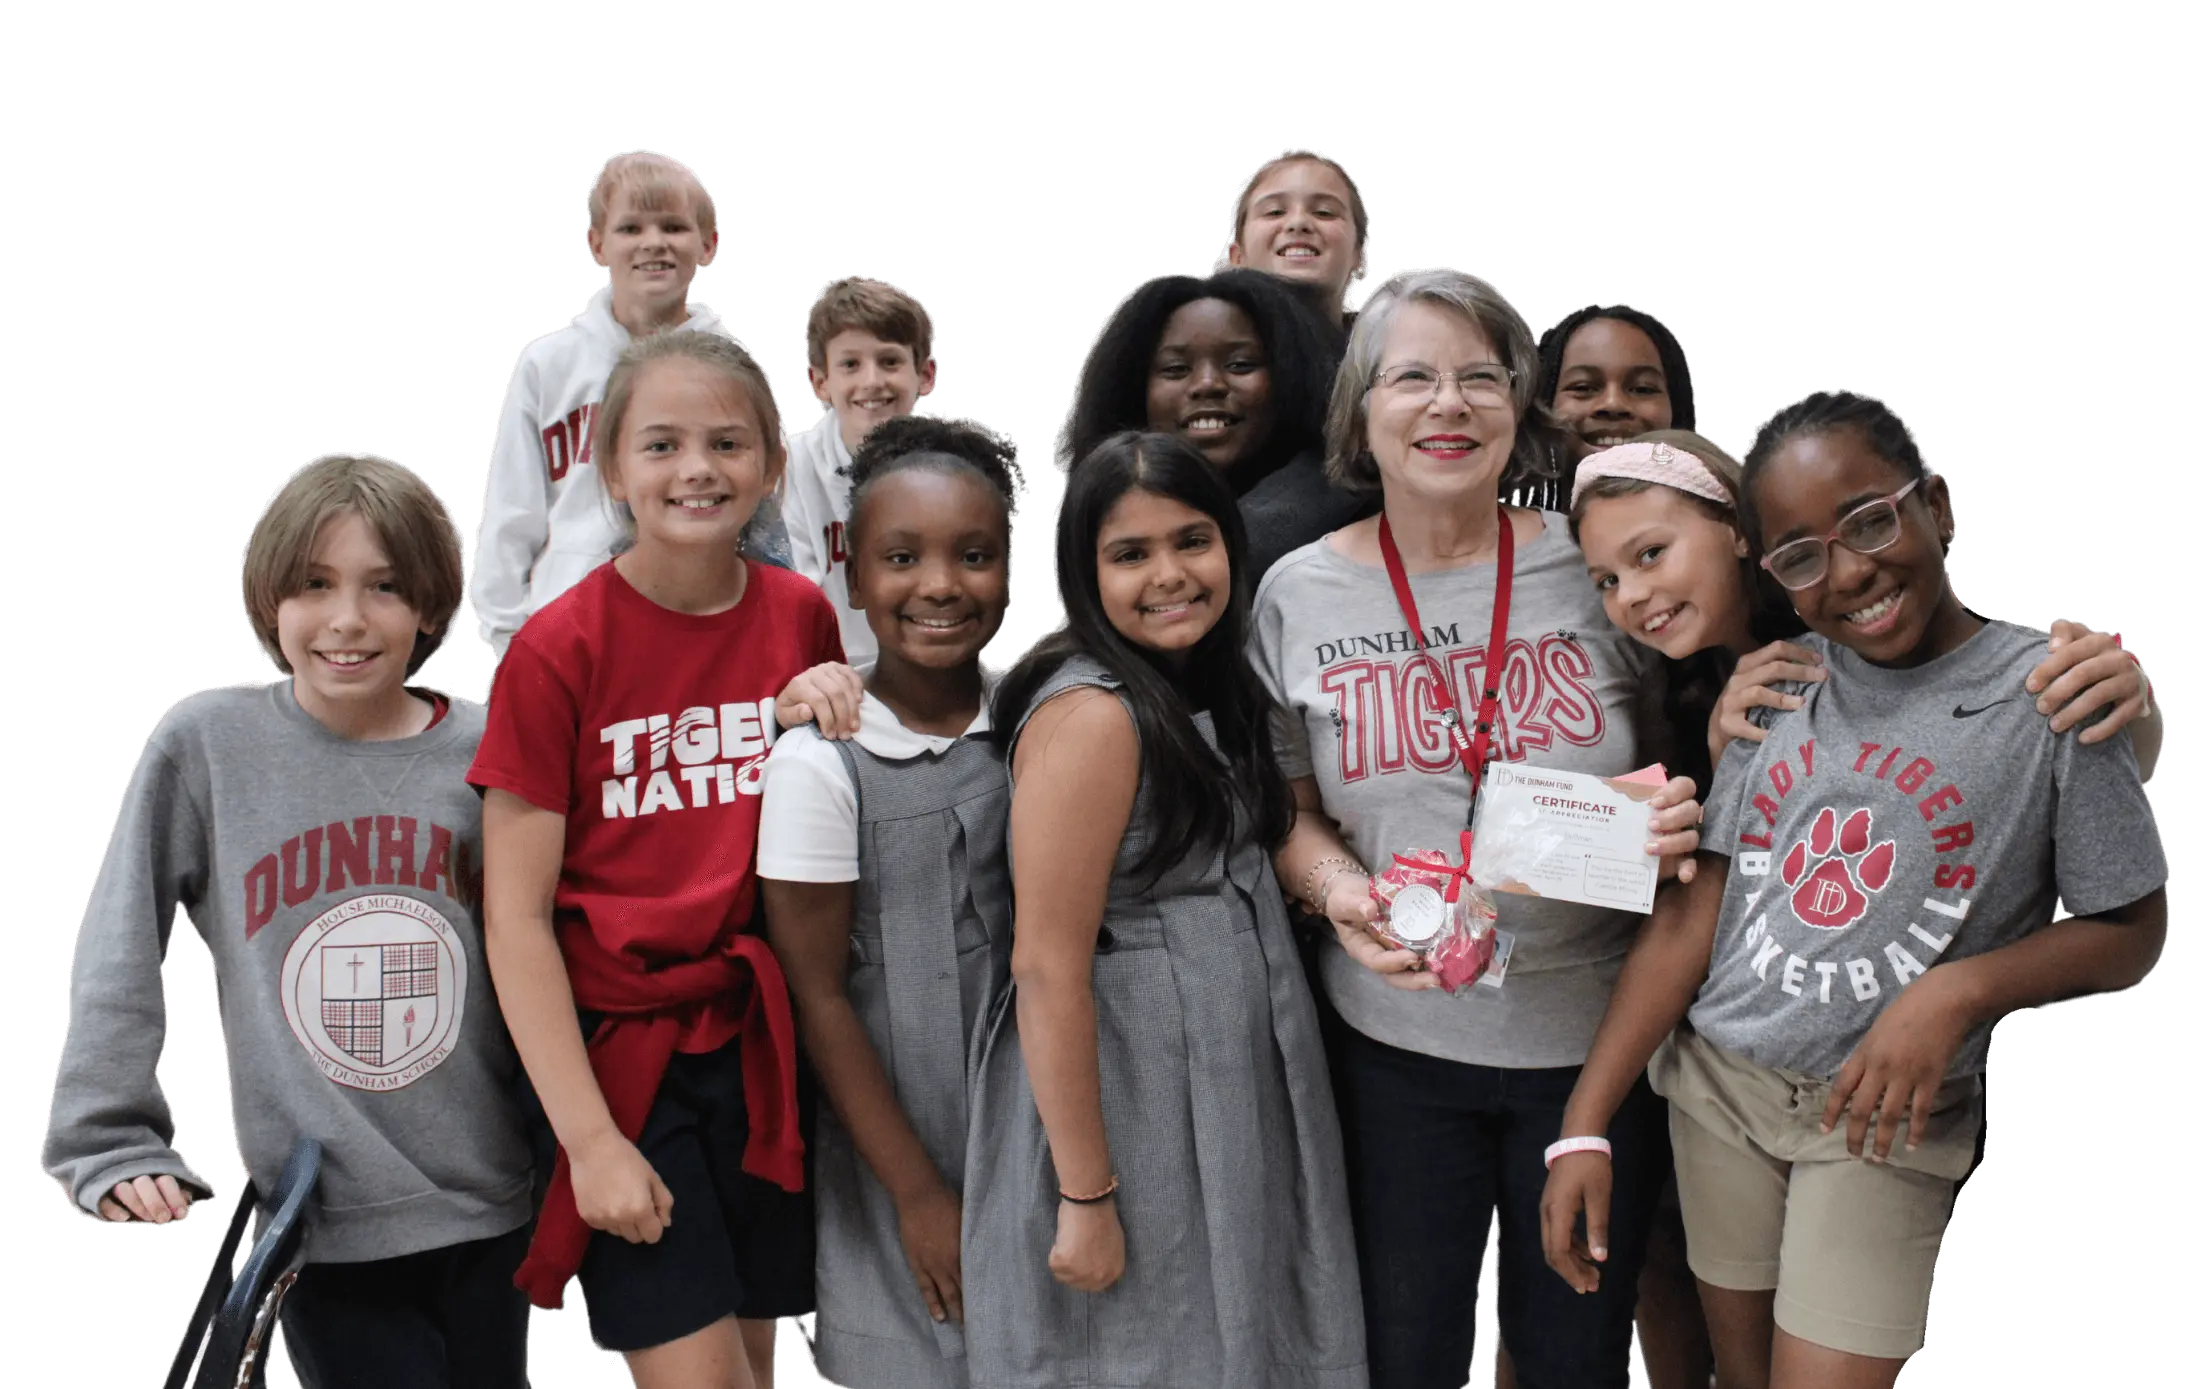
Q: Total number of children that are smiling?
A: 11